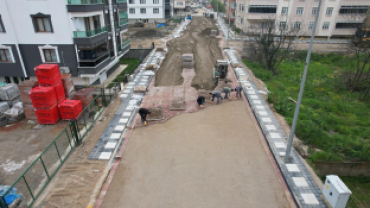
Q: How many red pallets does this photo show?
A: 5